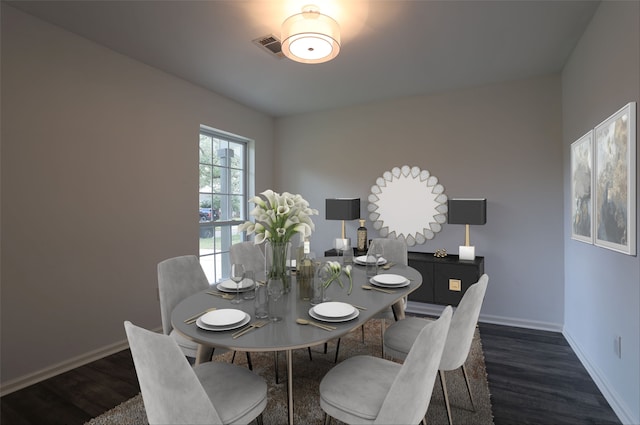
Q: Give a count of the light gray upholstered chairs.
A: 6